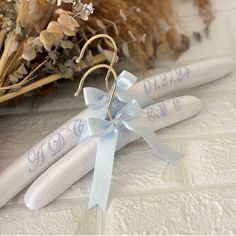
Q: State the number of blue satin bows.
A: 2